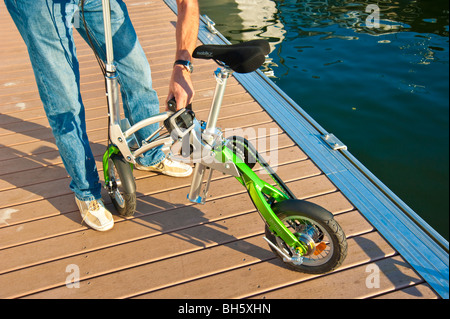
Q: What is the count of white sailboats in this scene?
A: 0